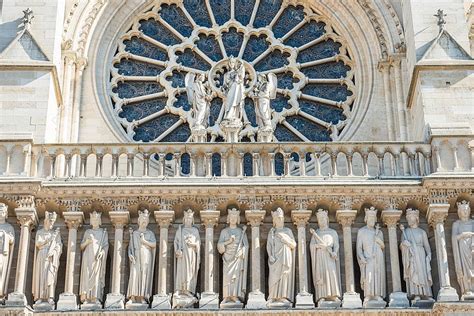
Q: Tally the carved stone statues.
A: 14